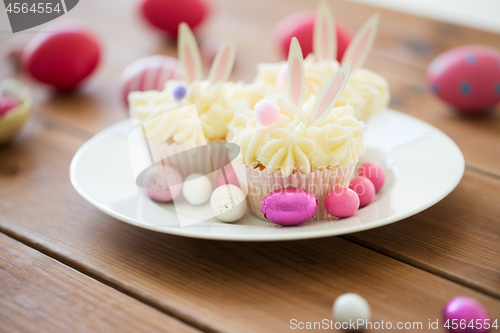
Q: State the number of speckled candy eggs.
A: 2